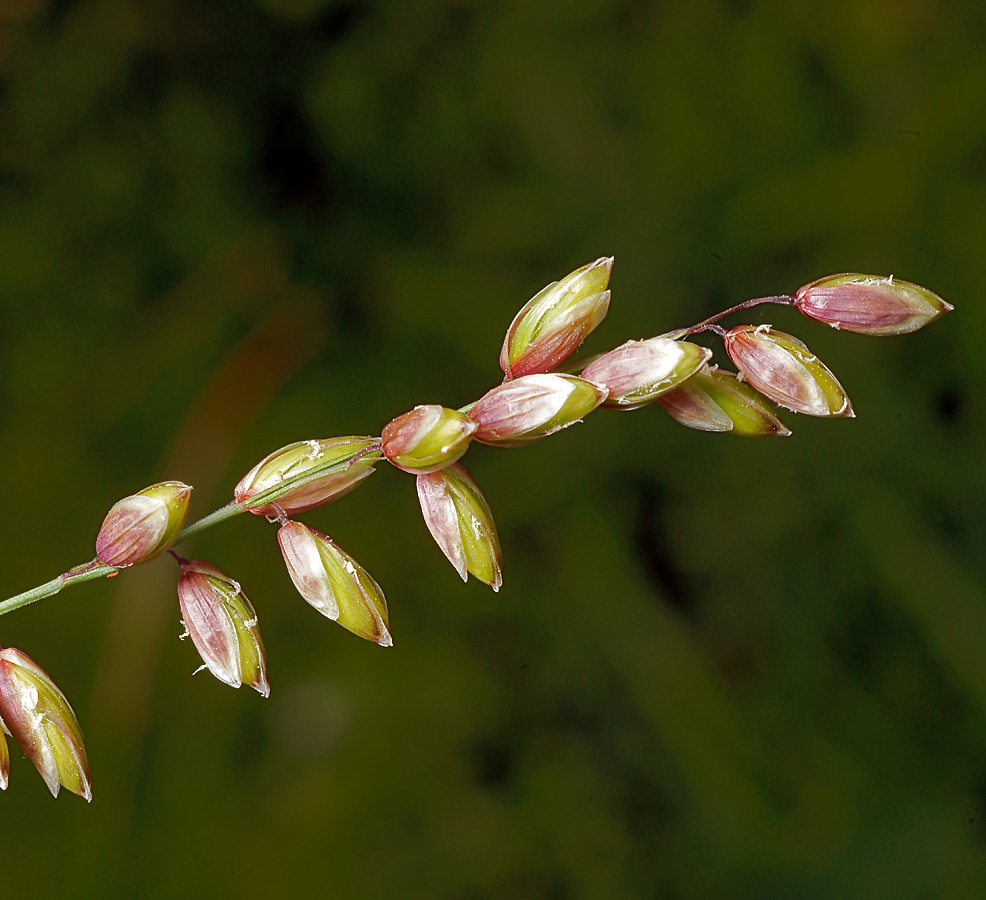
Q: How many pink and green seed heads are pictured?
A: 14